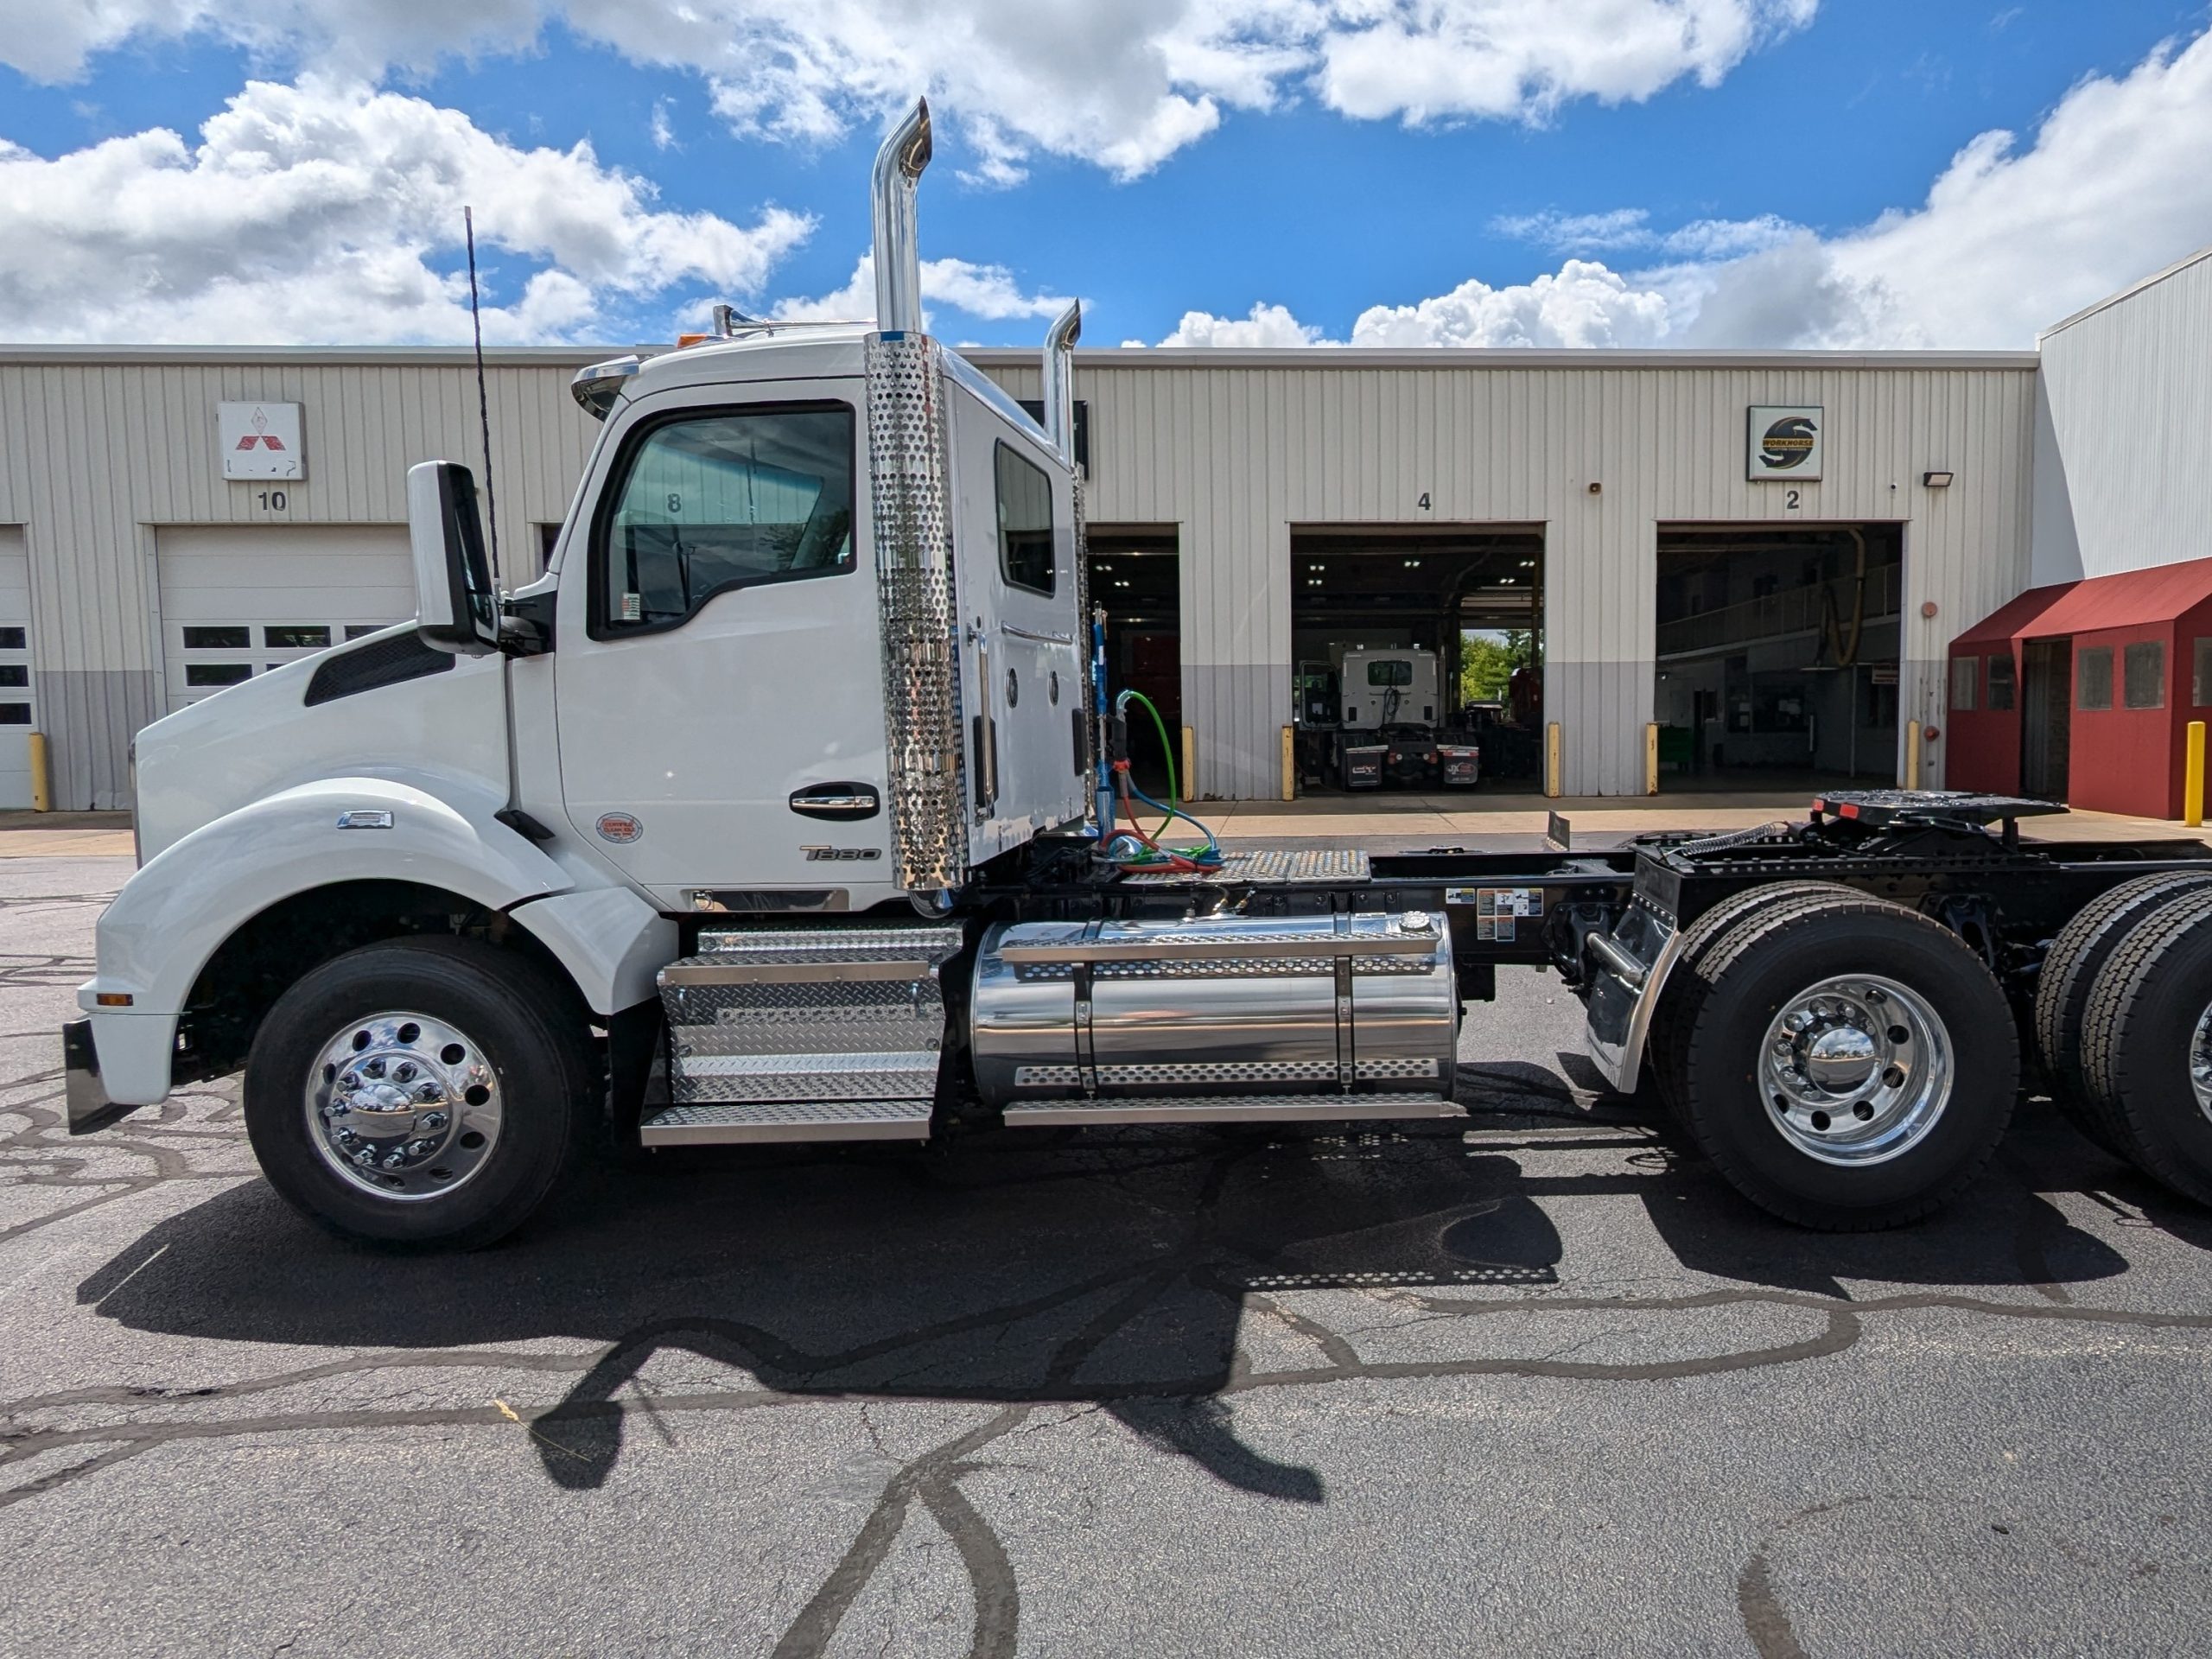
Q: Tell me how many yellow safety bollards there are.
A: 7